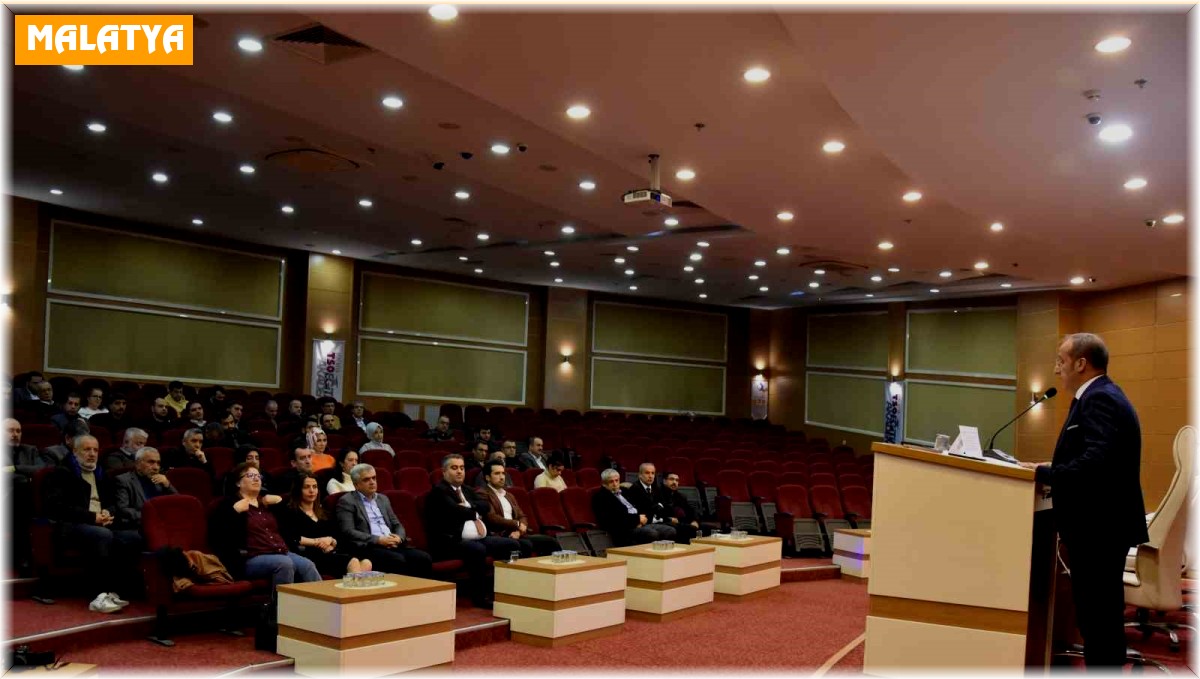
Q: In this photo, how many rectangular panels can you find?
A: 10